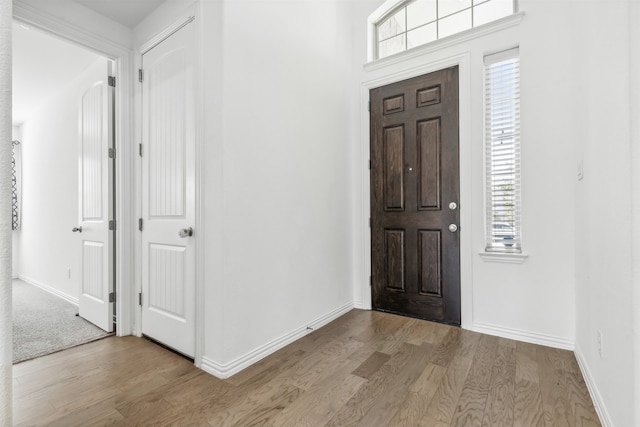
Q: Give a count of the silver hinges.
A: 8